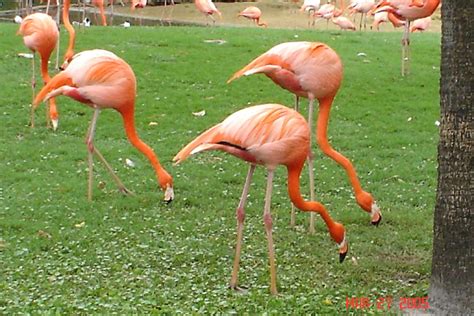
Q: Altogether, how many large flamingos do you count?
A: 3